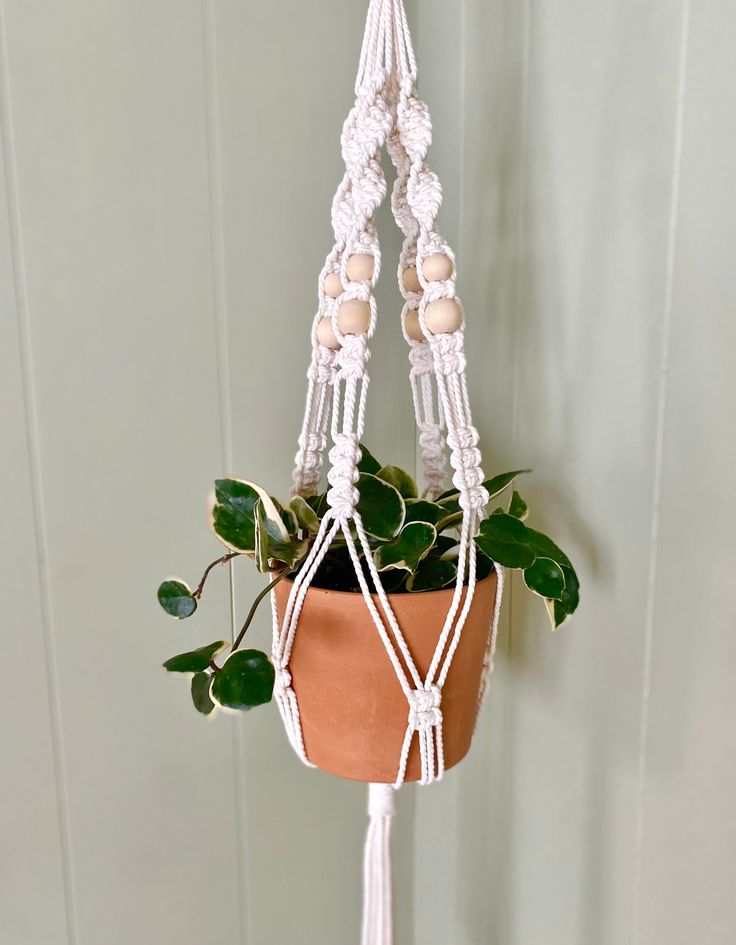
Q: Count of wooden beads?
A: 8